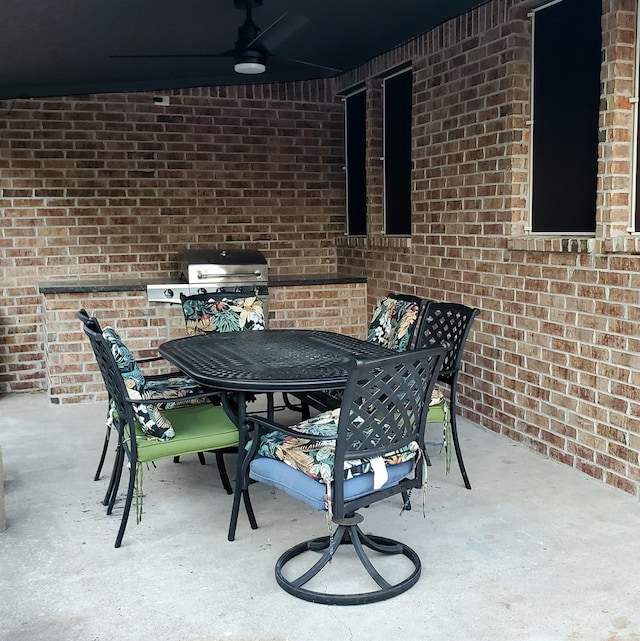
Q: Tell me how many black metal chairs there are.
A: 6